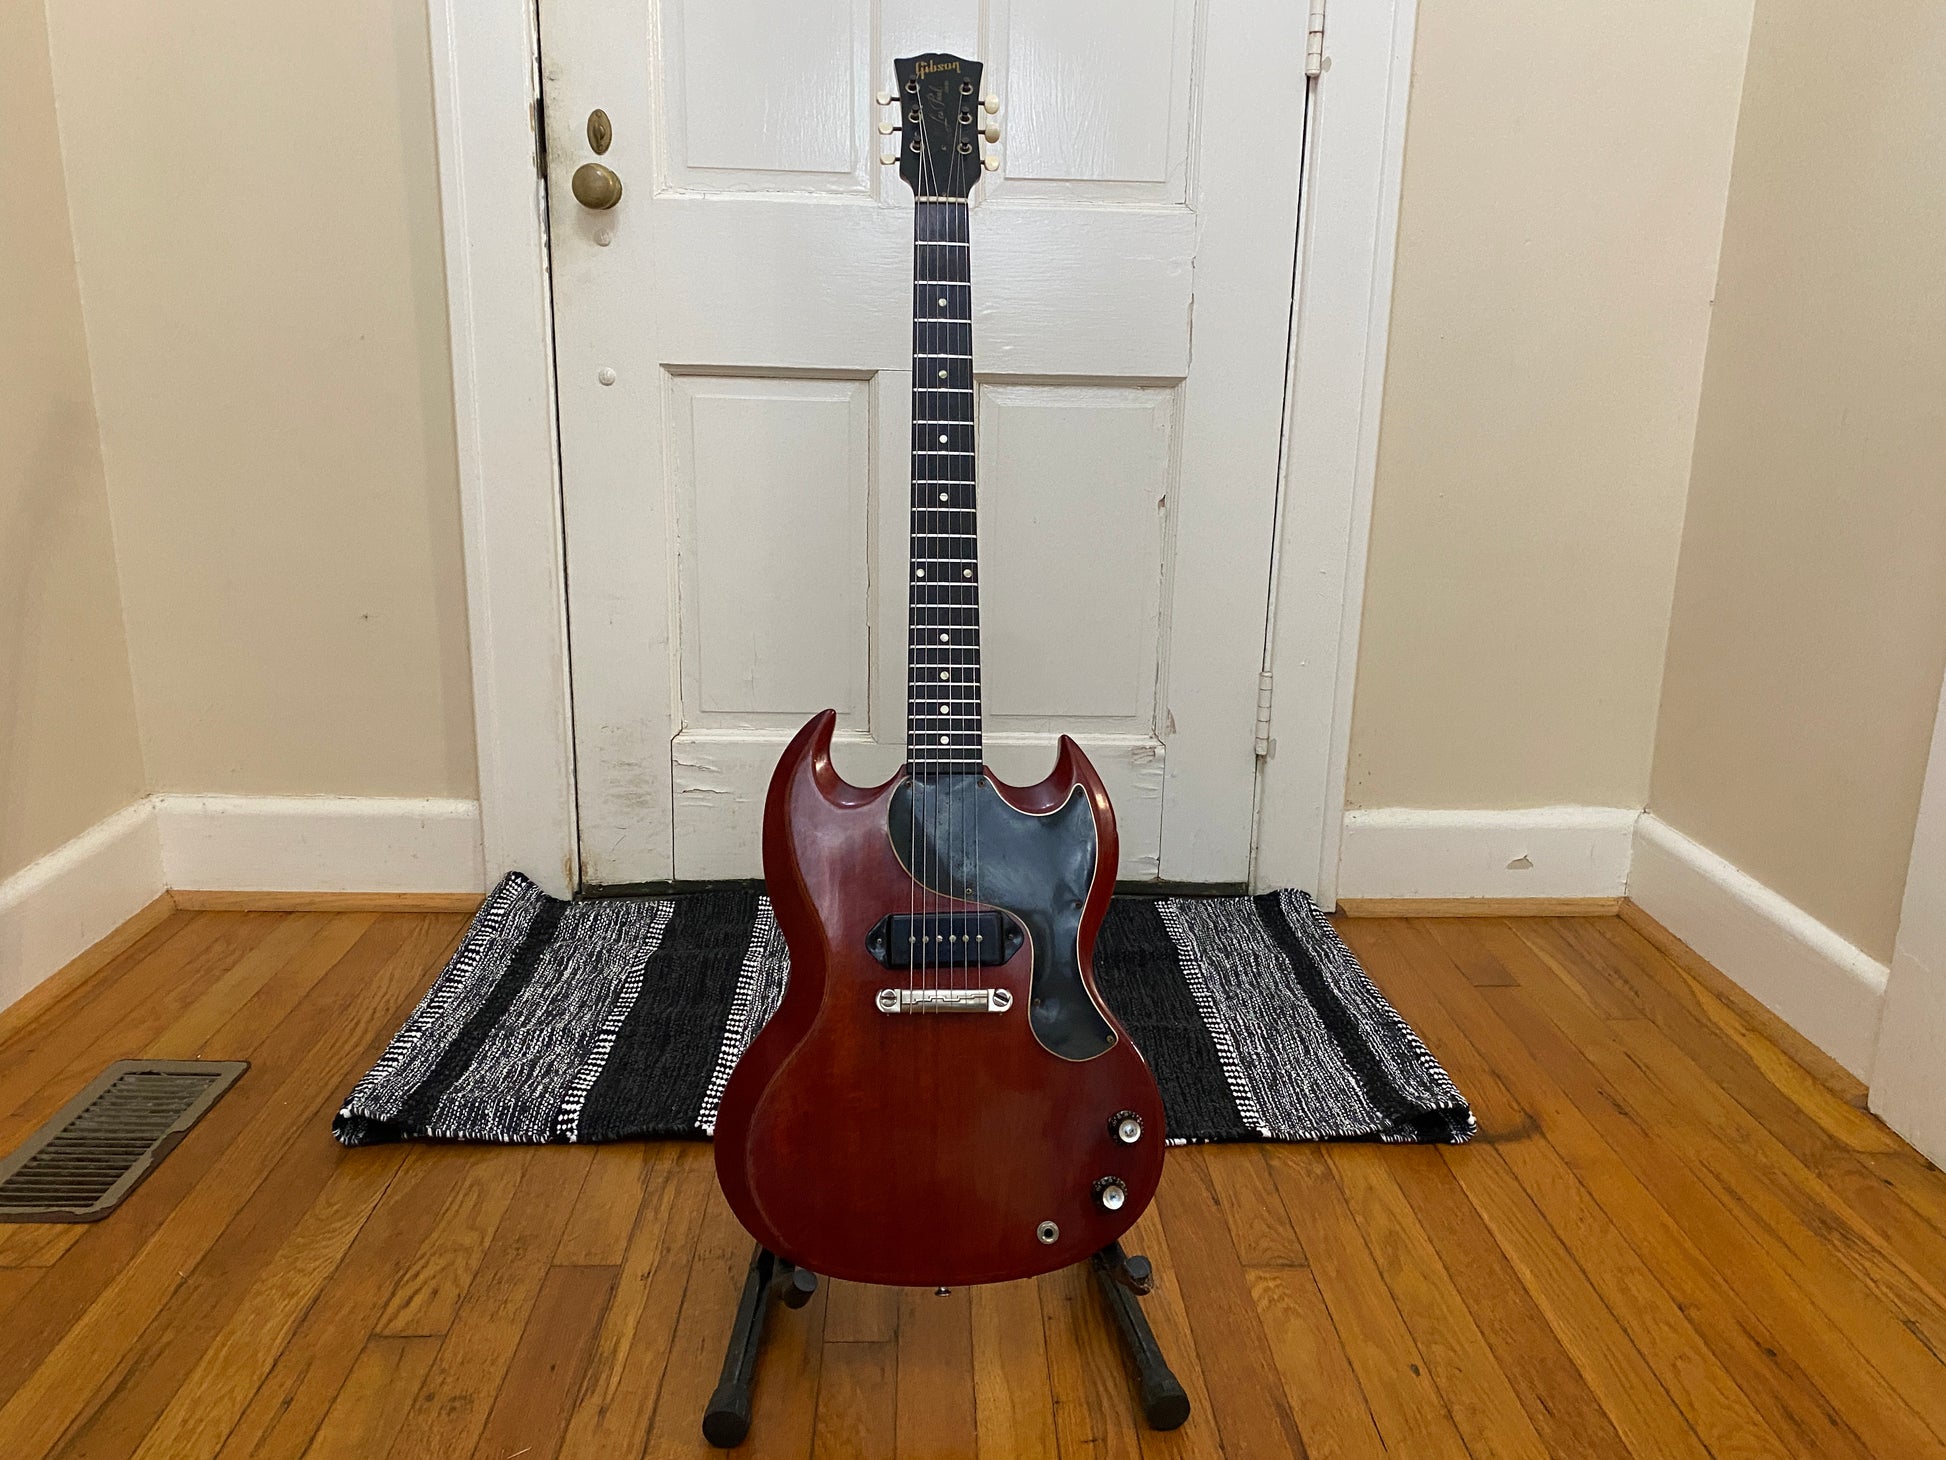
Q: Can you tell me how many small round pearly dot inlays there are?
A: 10